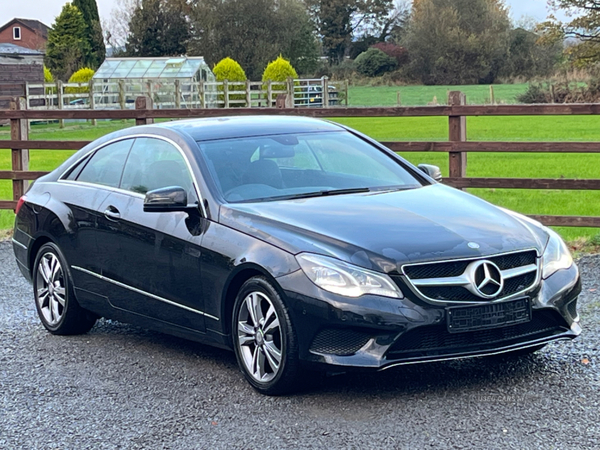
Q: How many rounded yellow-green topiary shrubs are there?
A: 4